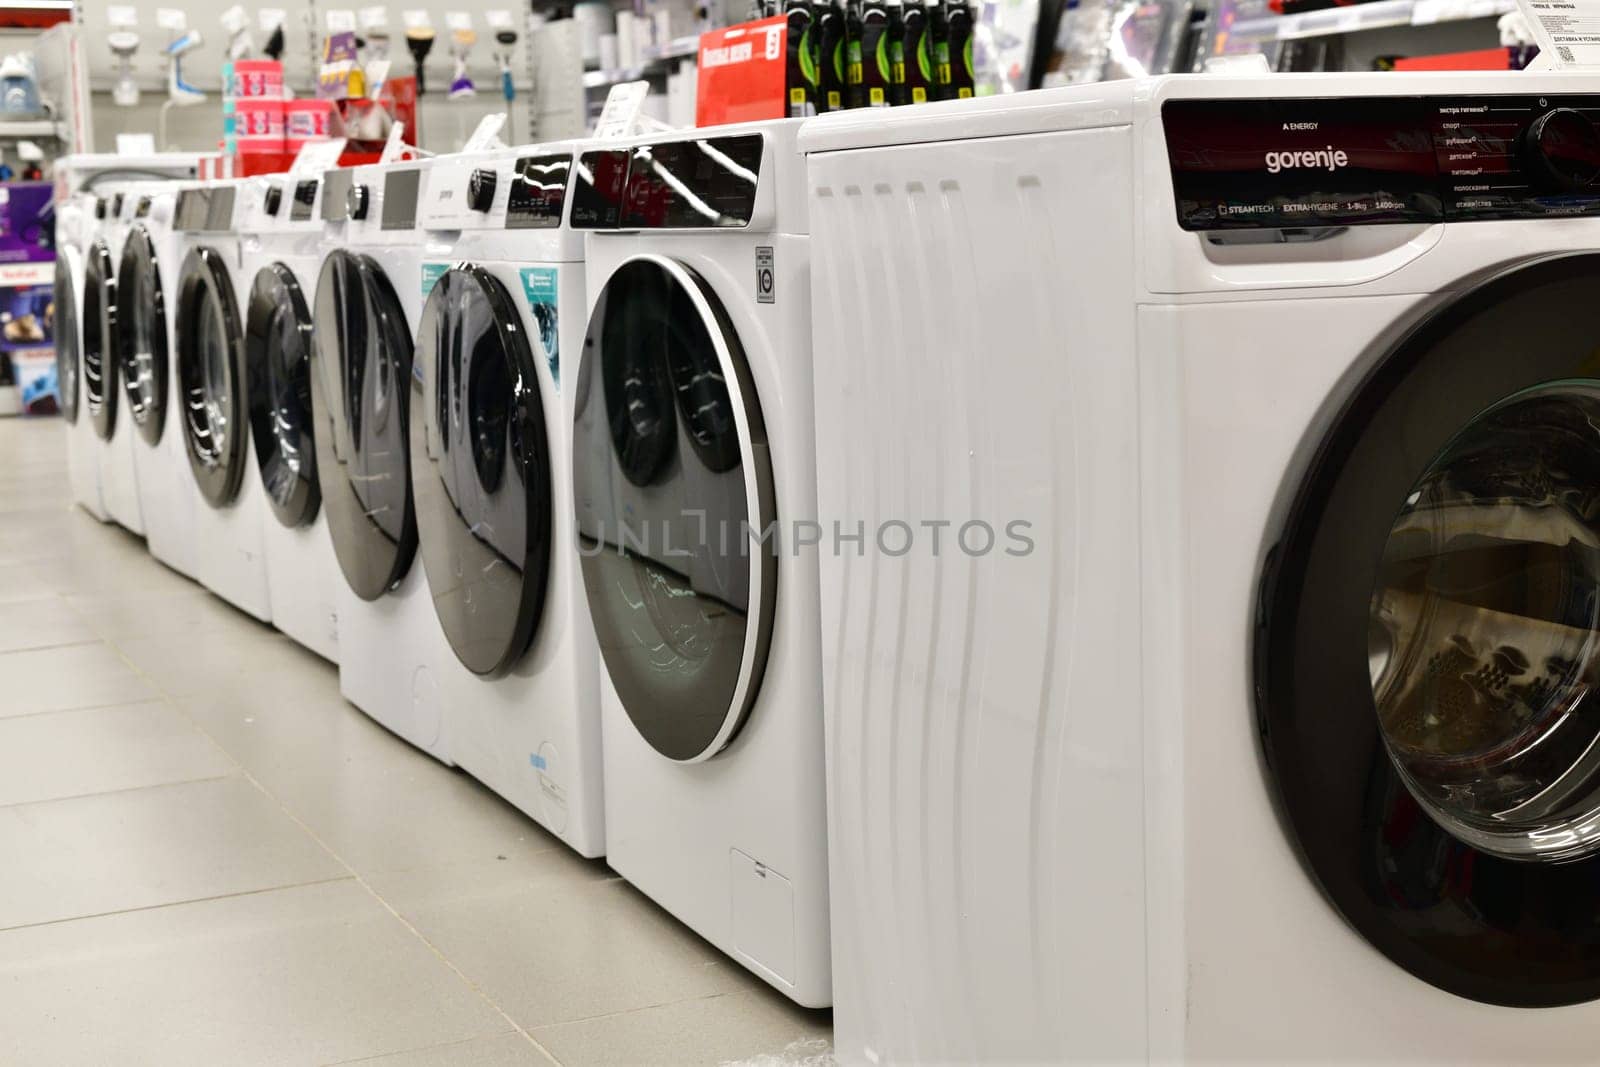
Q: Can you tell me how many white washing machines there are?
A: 9